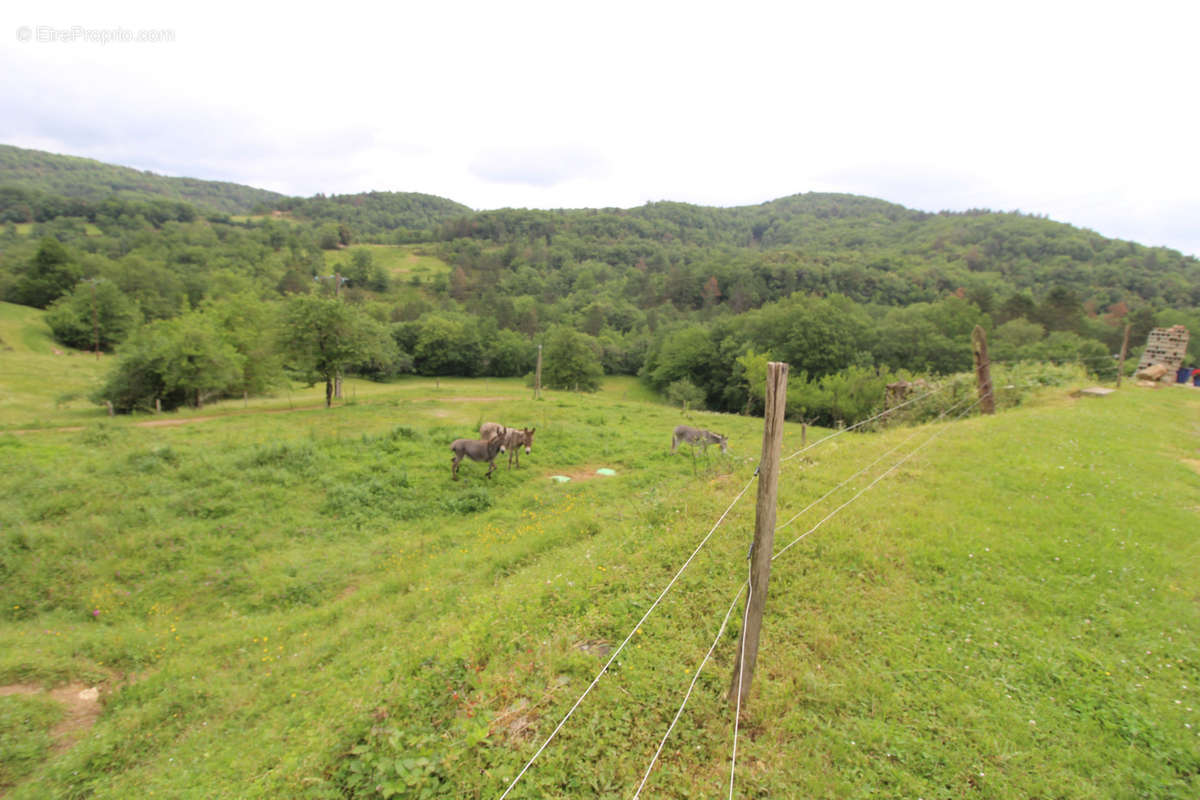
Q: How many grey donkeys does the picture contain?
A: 2